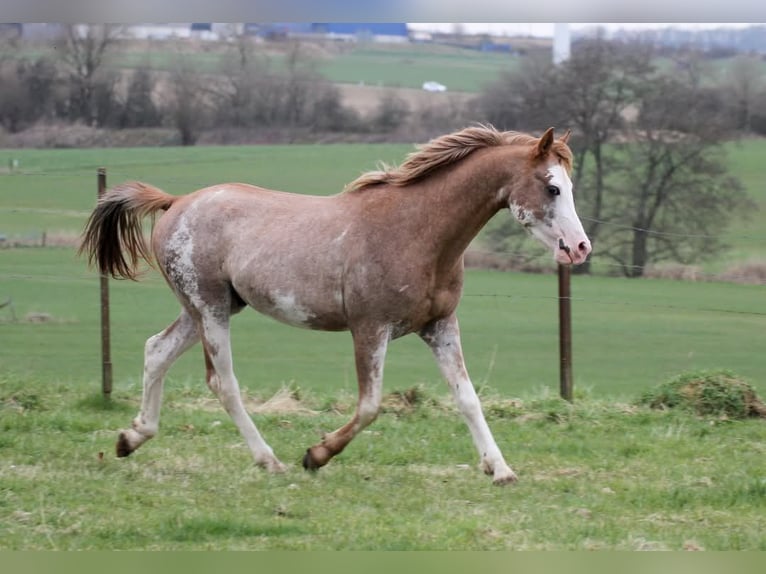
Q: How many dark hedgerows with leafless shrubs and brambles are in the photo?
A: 1